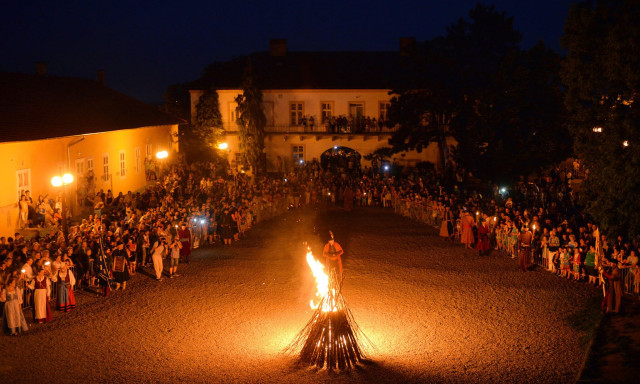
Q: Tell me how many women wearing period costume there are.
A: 3